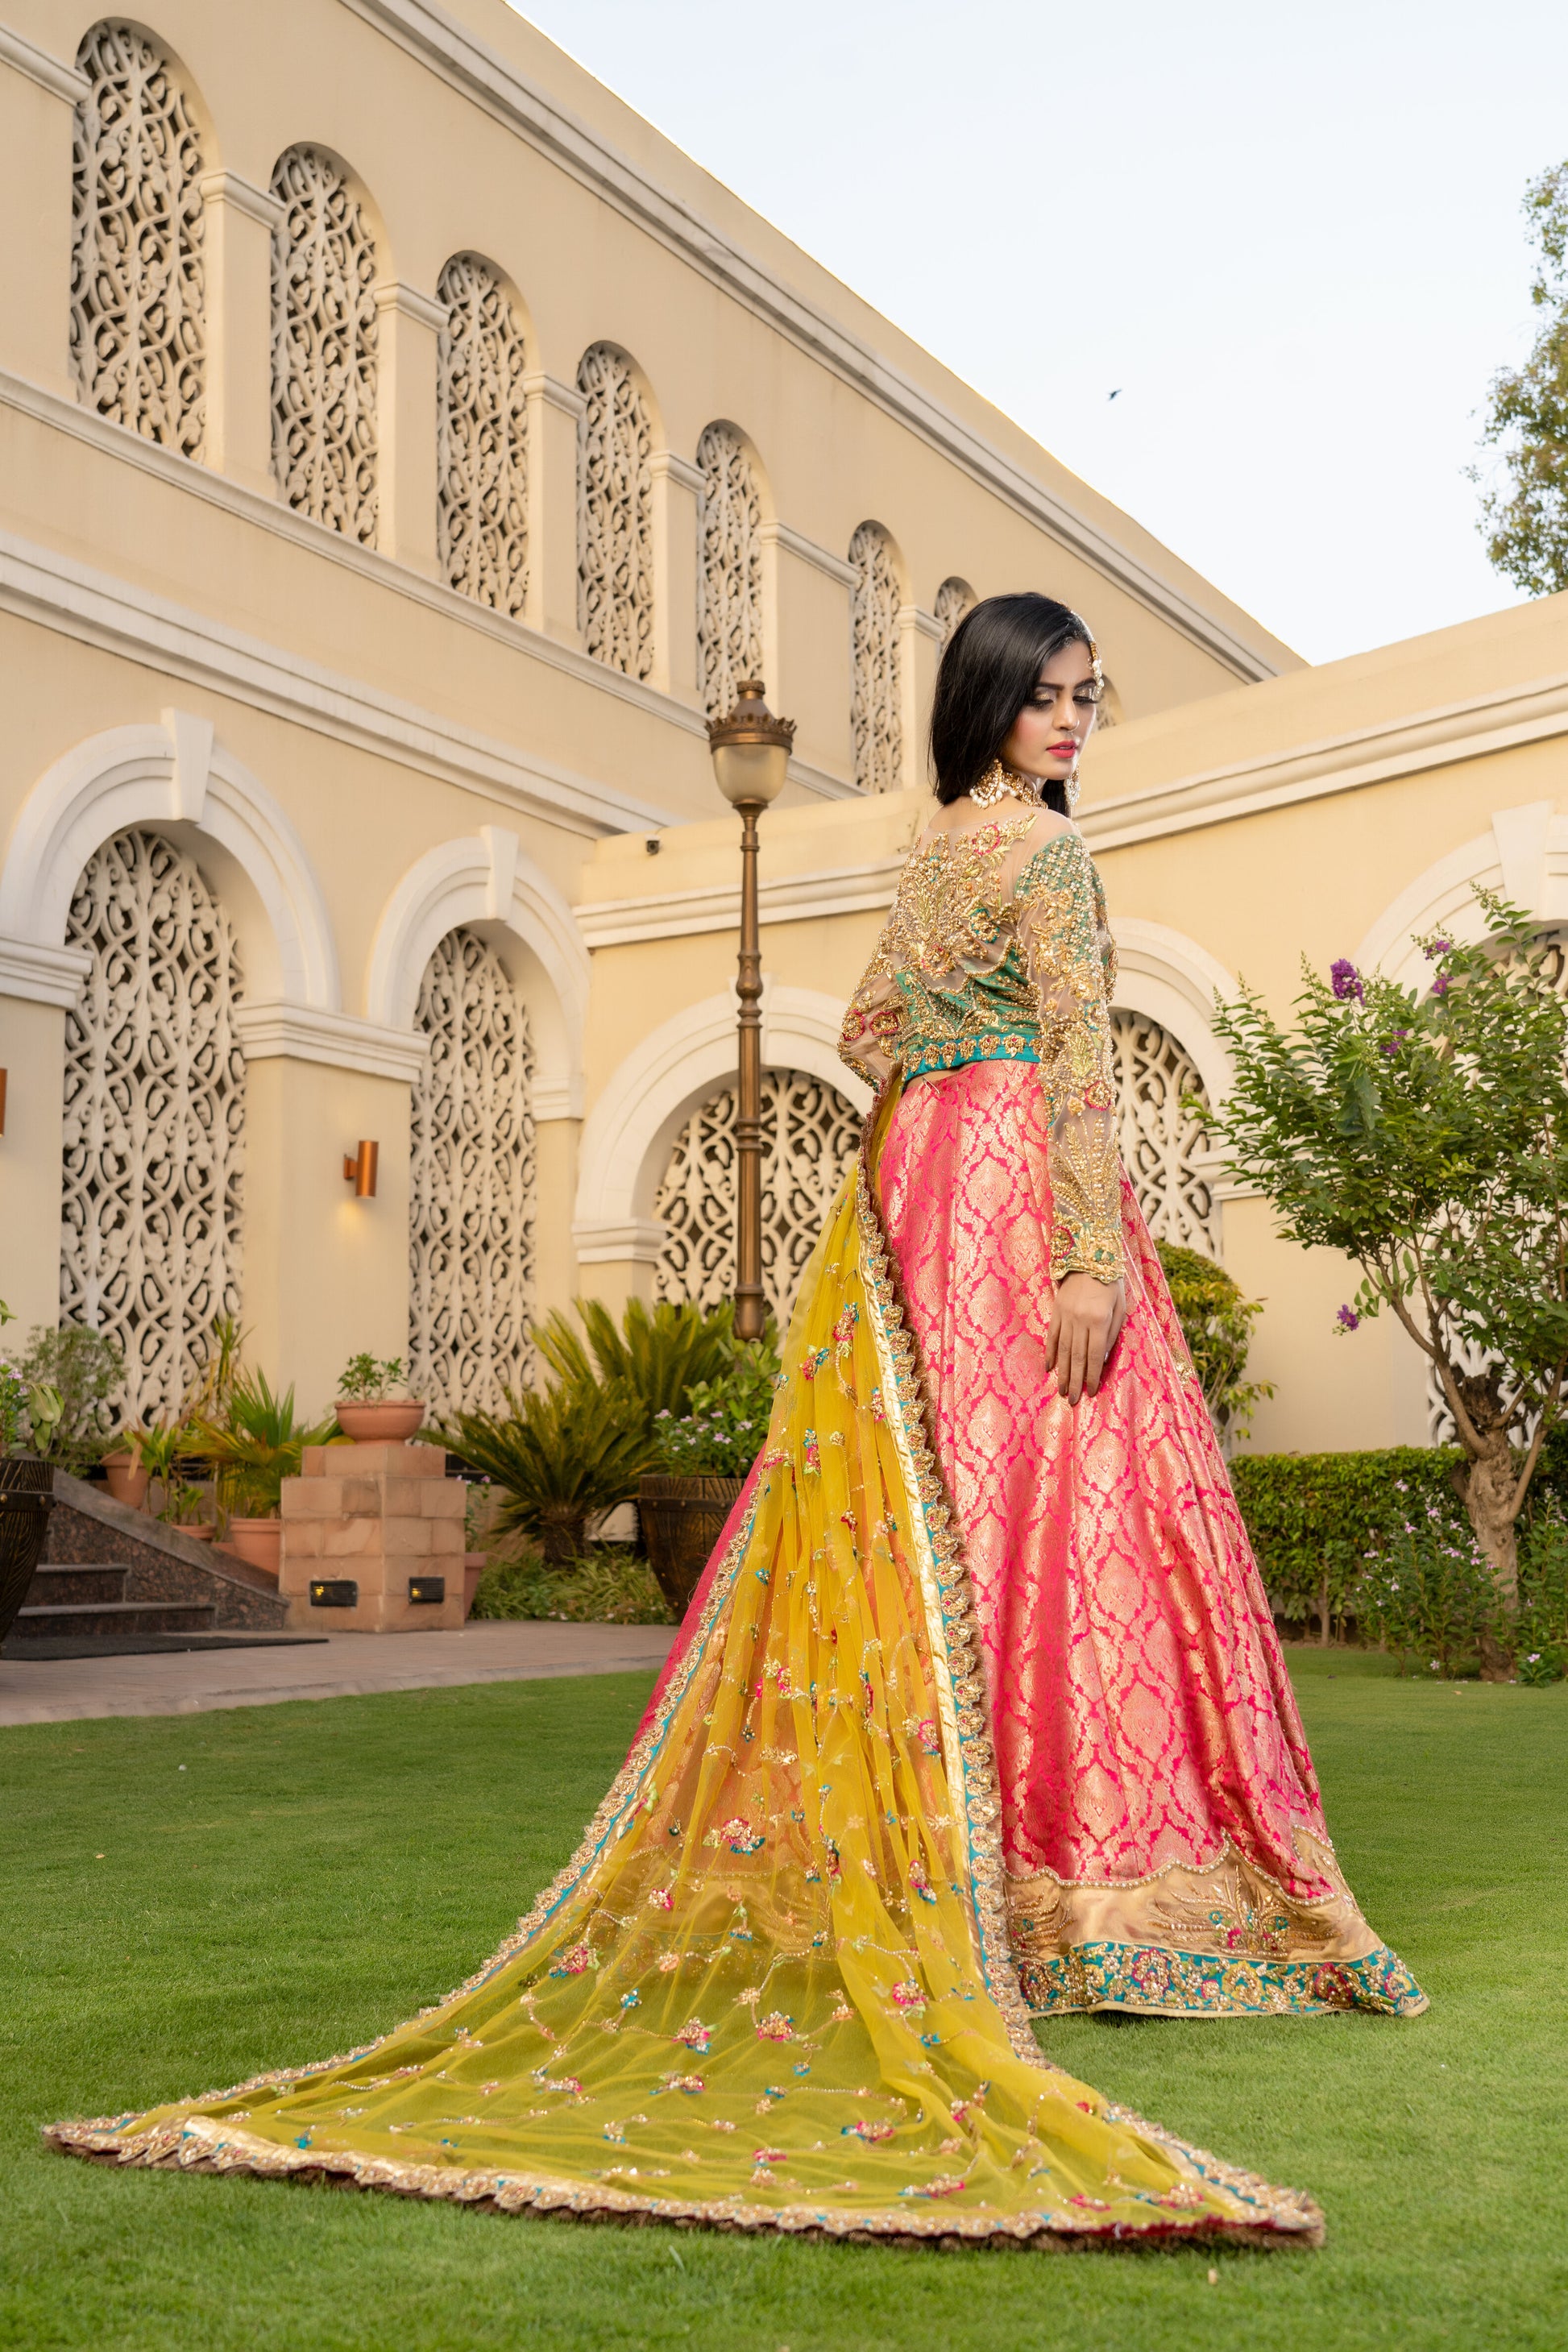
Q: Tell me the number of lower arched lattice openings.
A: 5